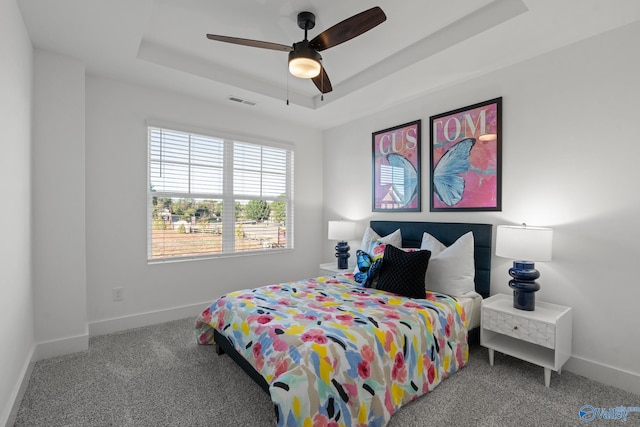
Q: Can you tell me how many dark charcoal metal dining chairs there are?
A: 0